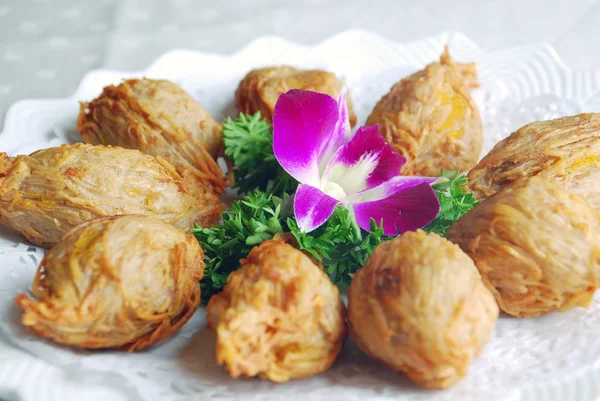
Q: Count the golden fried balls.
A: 9